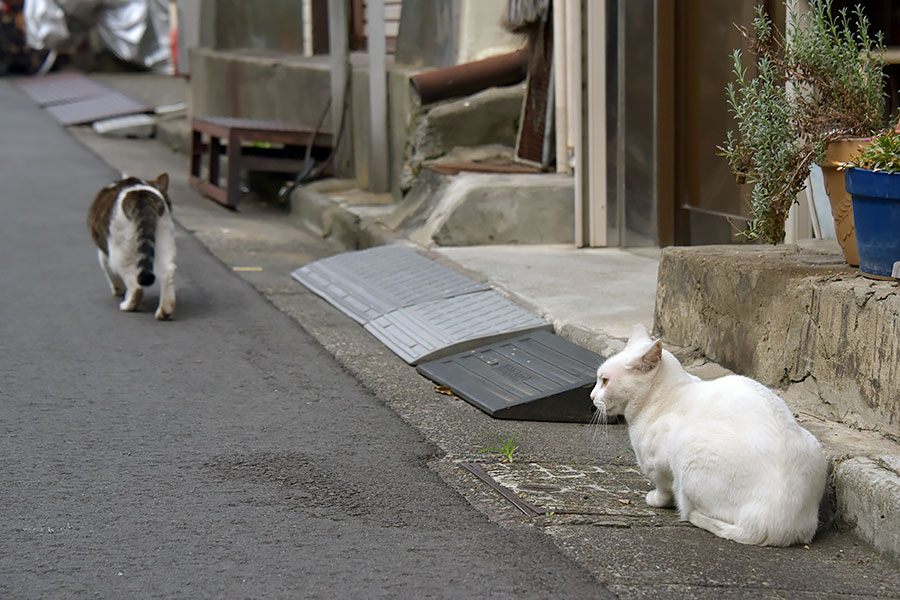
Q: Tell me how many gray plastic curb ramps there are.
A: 3